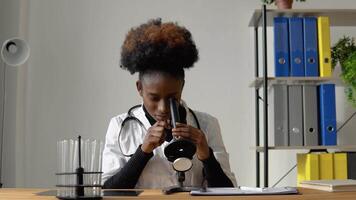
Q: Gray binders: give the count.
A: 3